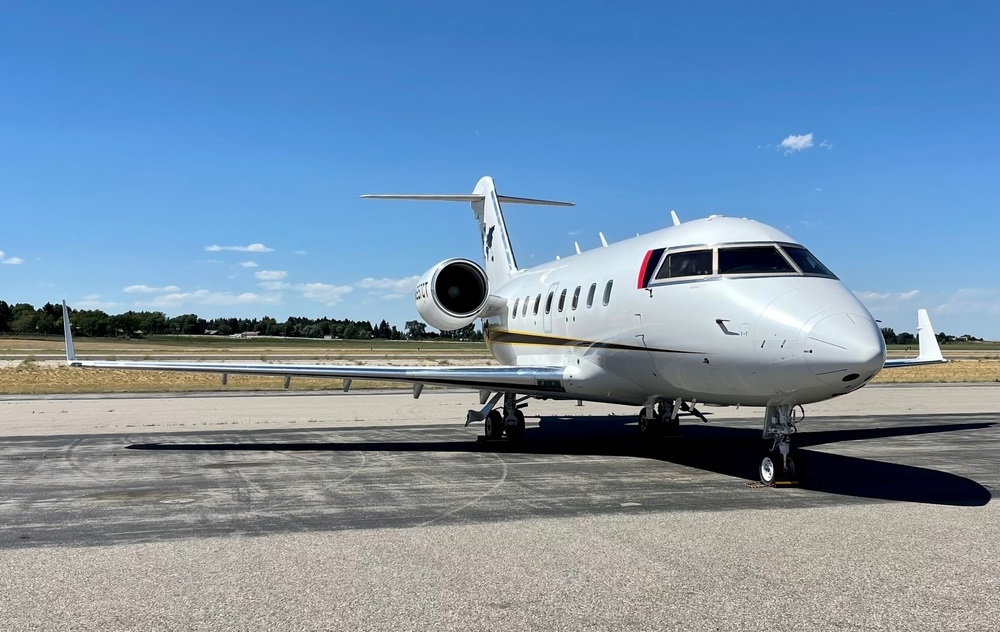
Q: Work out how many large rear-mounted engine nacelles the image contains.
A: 1